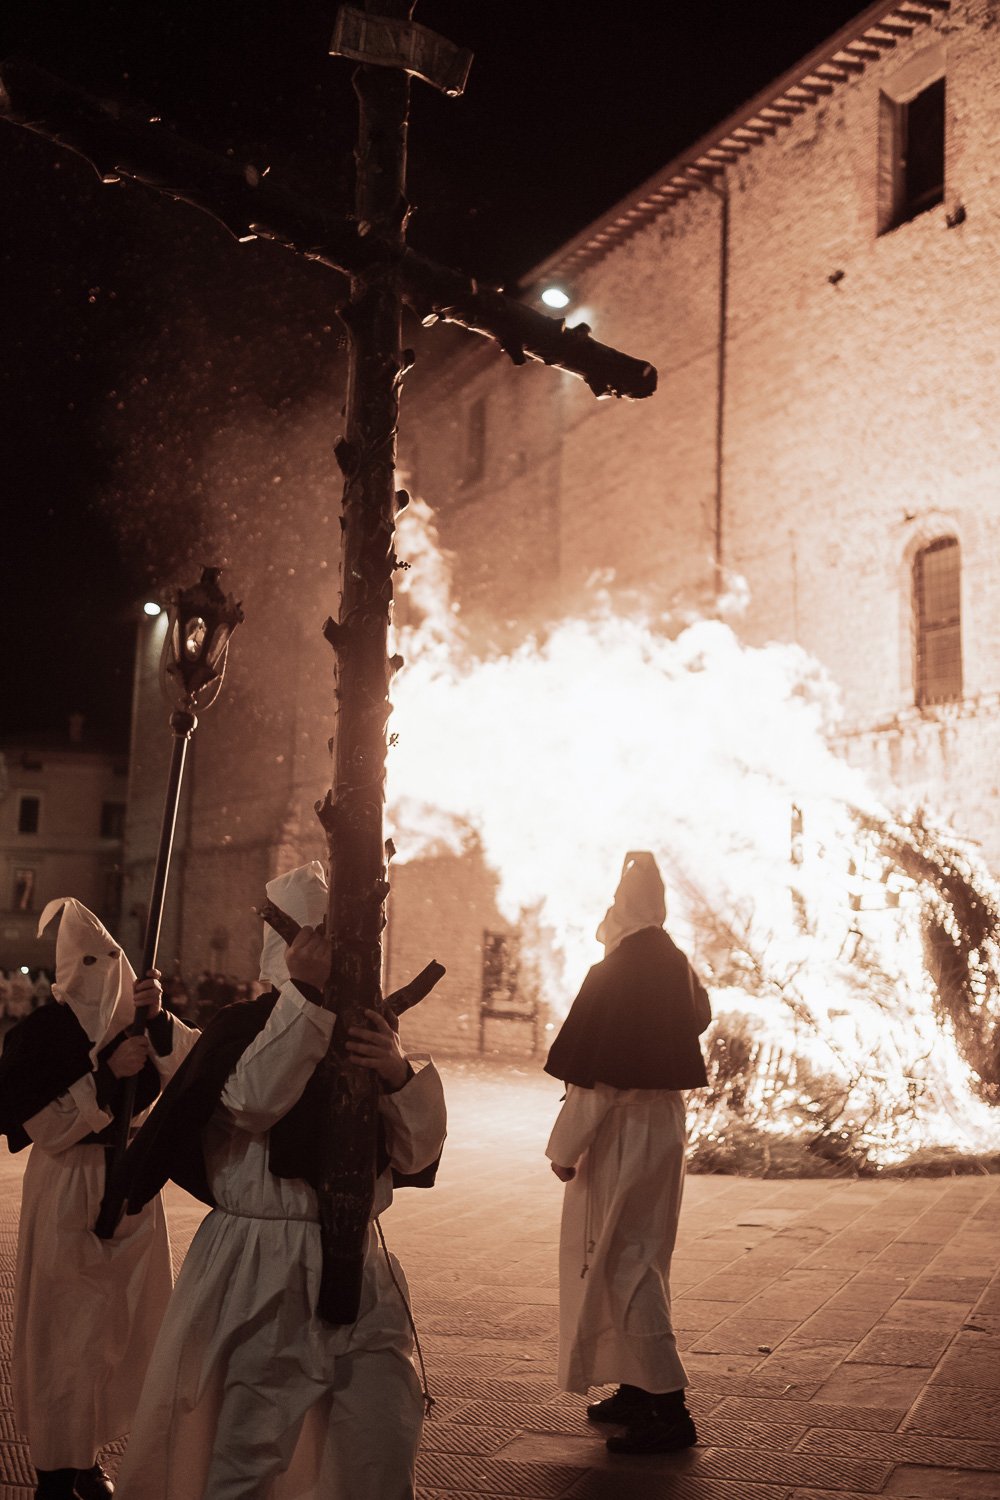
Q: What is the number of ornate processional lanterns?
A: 1